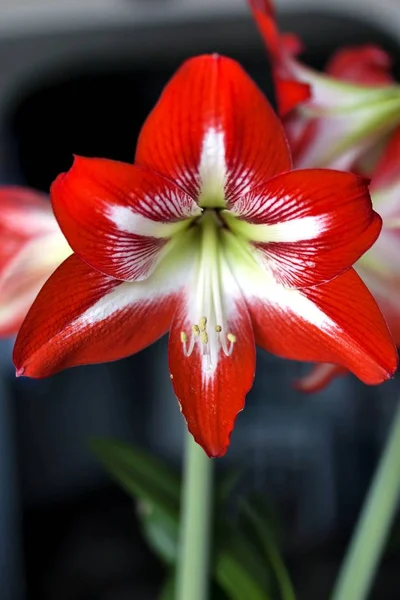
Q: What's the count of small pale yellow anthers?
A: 6